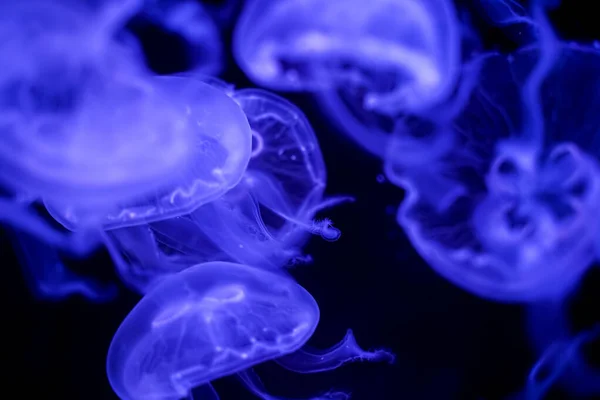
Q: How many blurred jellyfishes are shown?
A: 3